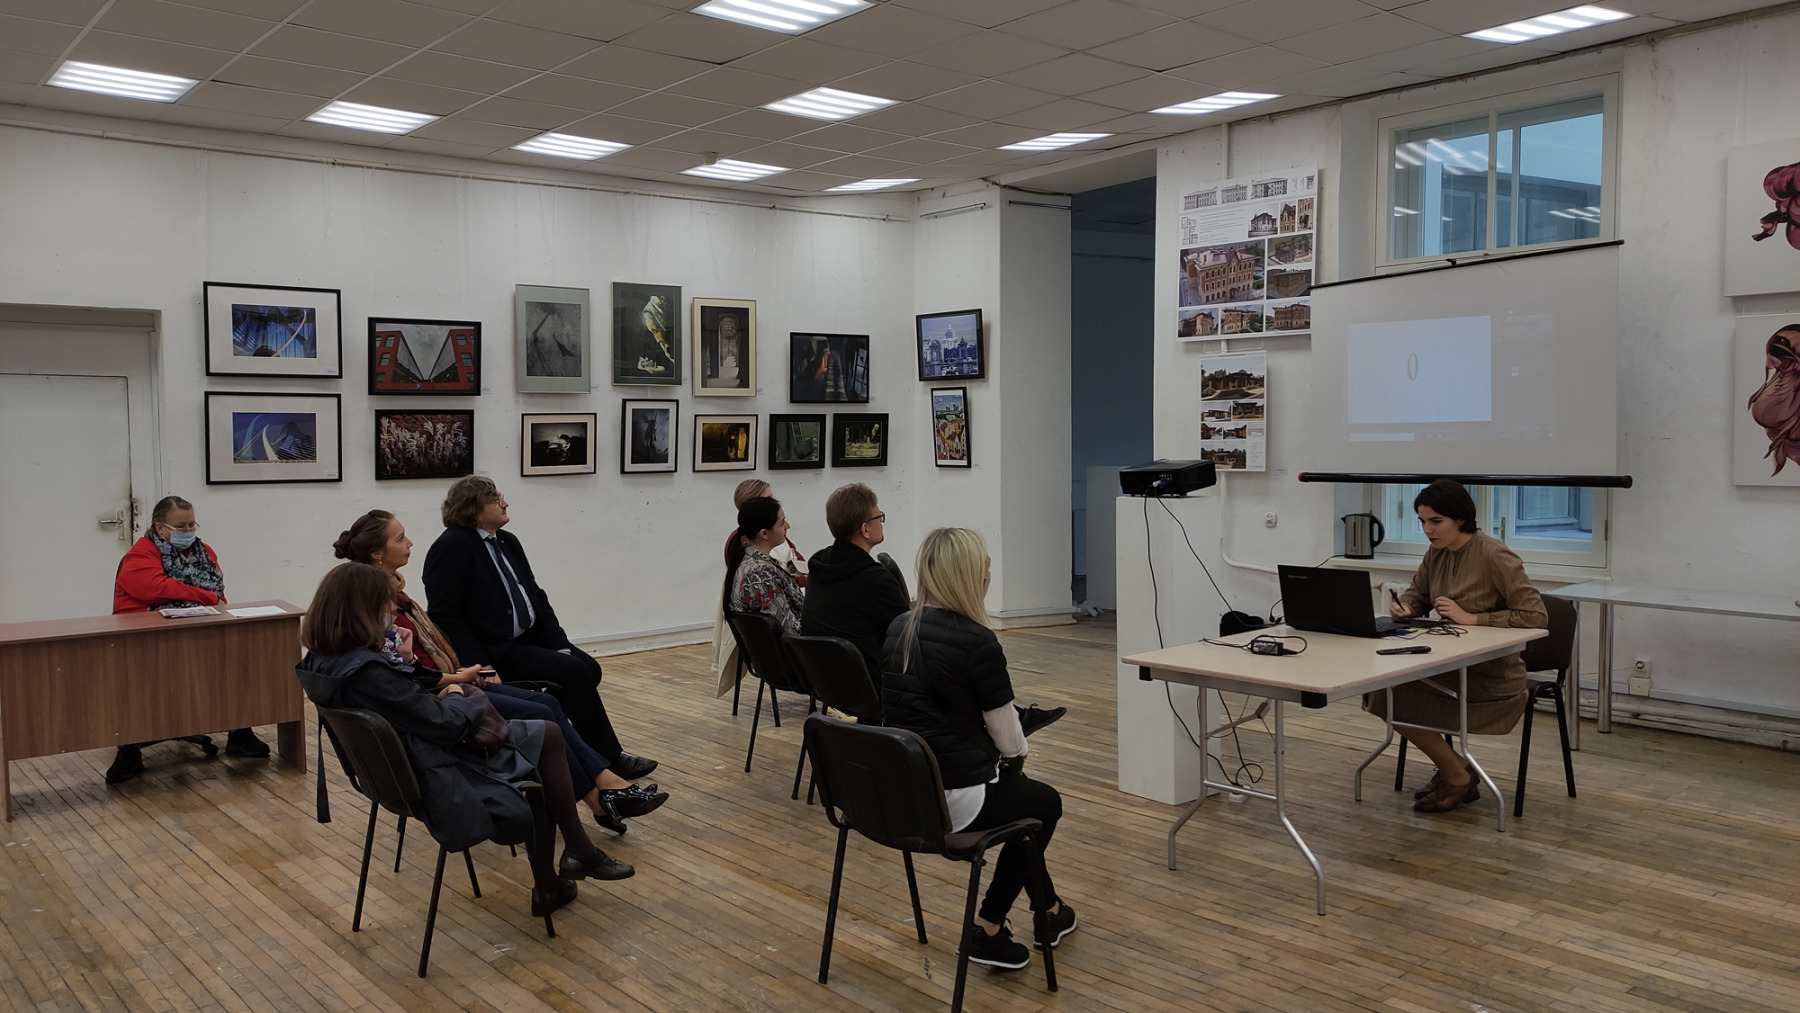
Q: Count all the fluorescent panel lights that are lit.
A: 10